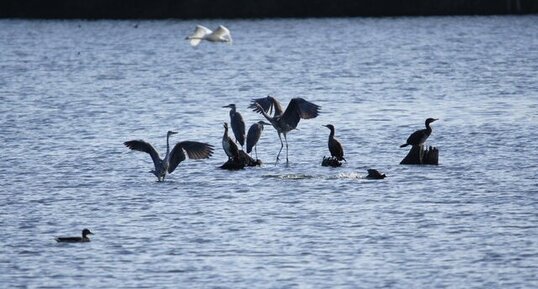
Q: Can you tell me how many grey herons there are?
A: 4